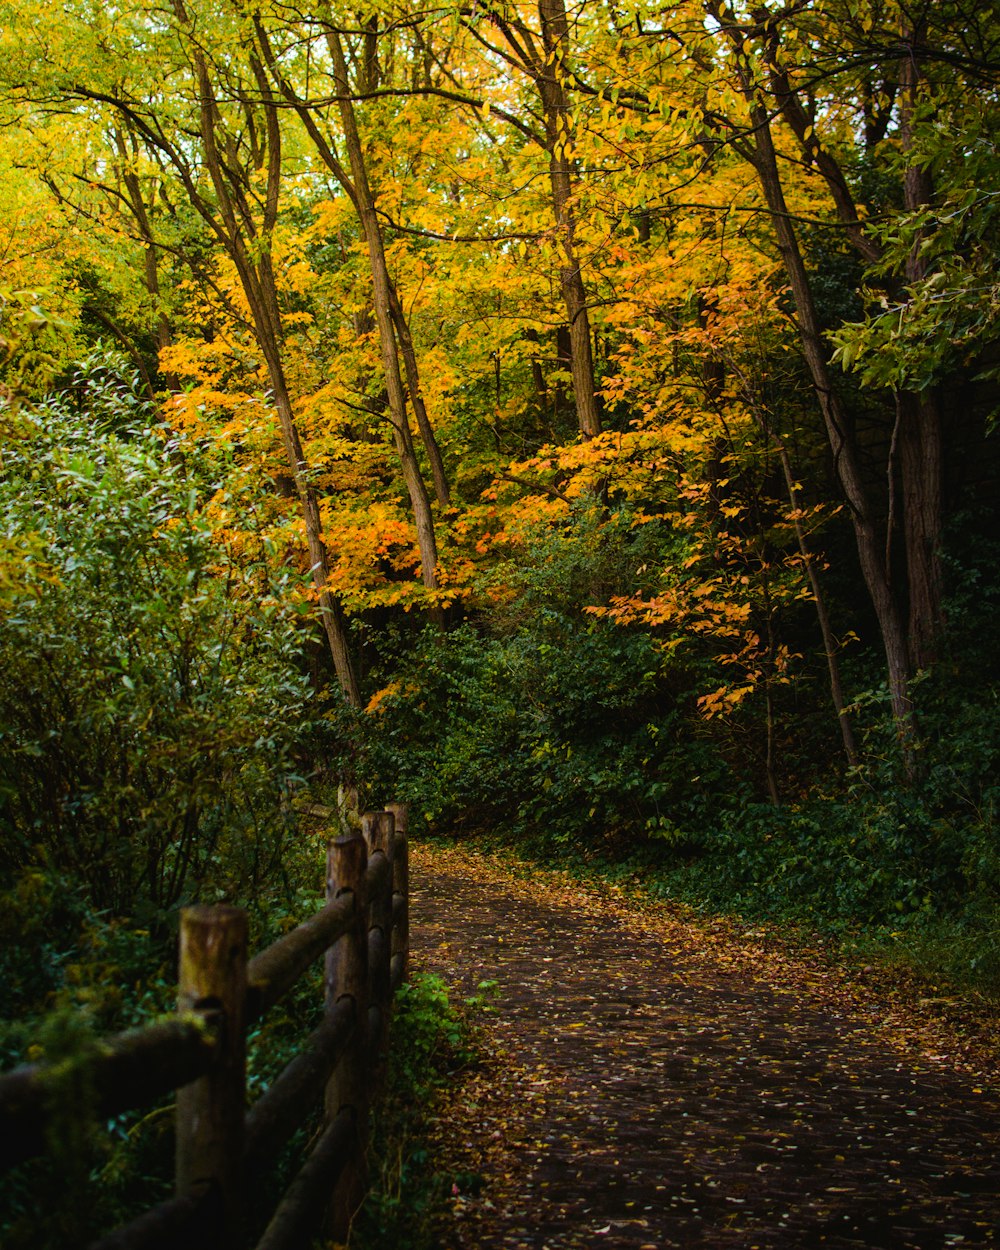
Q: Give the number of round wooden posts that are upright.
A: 4